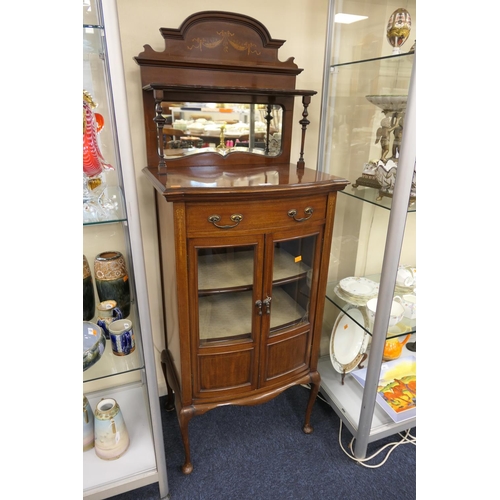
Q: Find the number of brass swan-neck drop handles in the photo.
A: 2